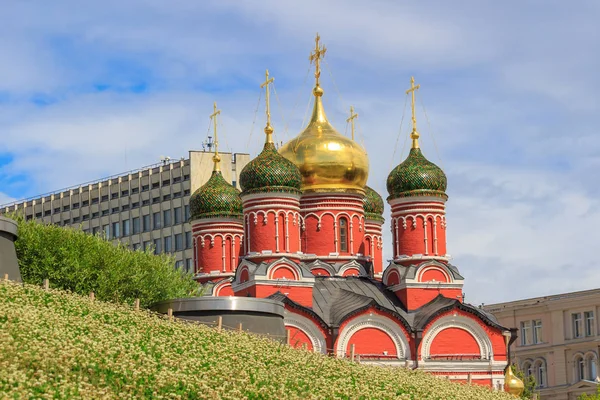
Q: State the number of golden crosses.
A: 5